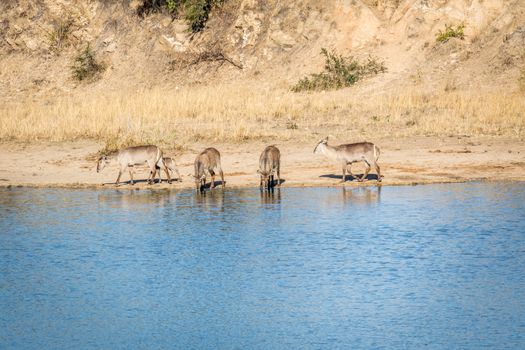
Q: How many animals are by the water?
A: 5